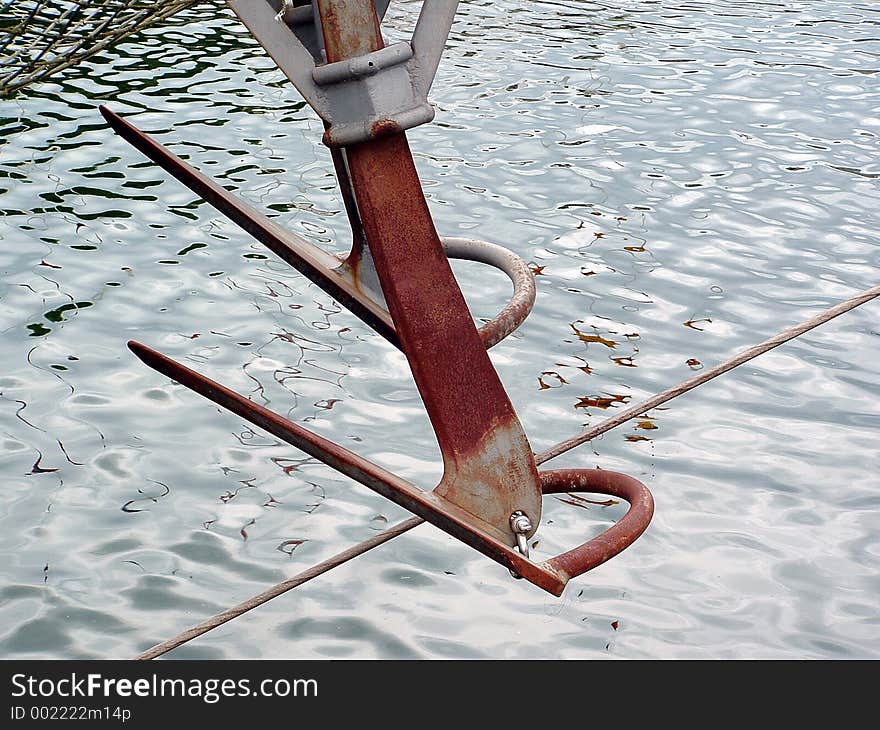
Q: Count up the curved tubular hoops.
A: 2